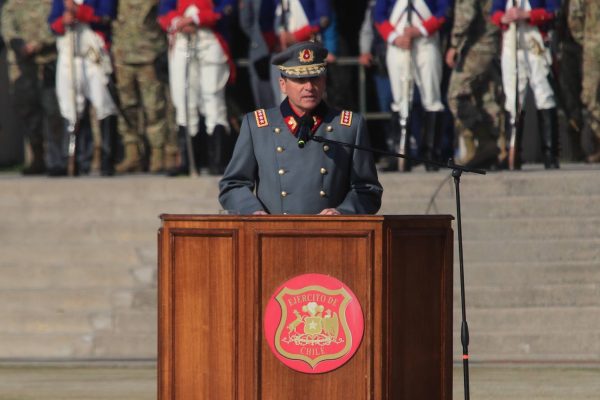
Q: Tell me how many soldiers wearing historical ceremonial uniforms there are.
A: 5